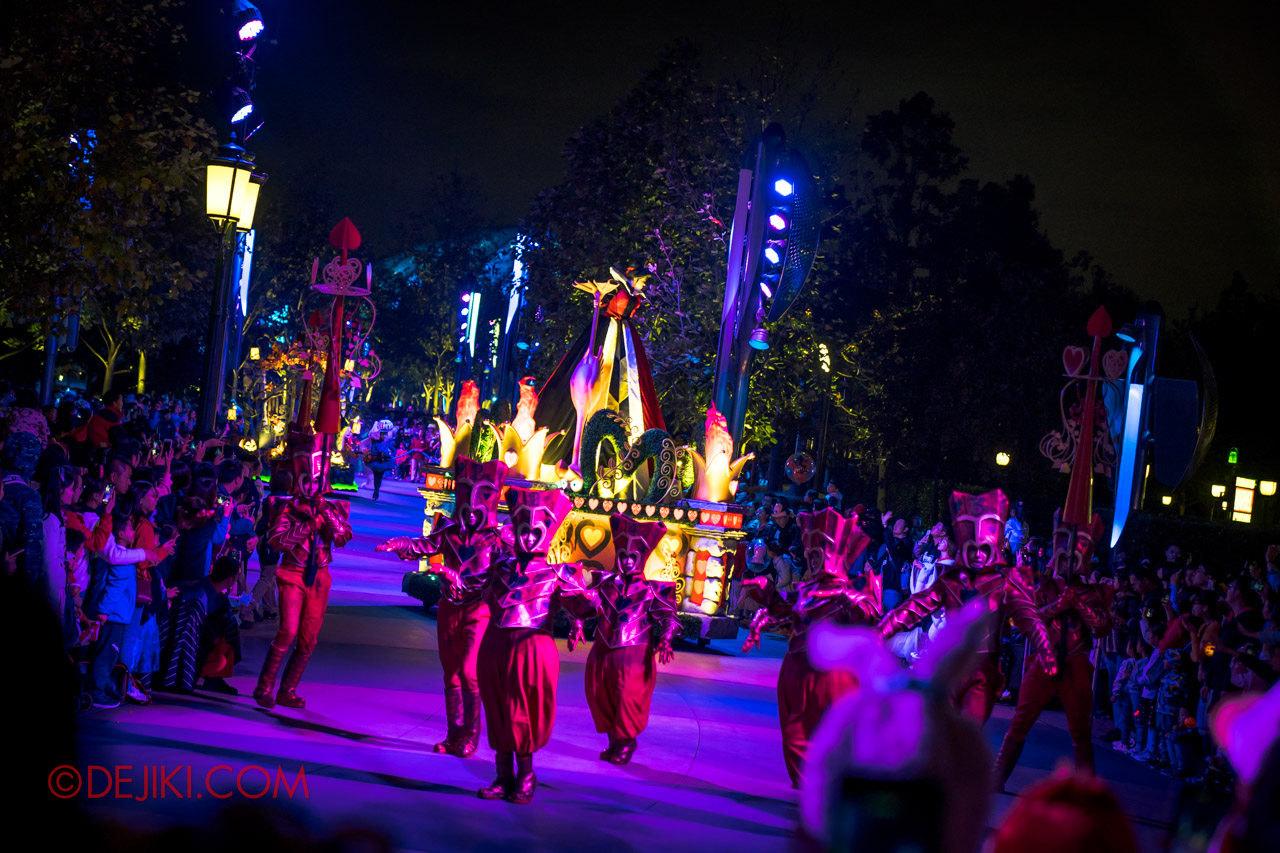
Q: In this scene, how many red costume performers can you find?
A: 7